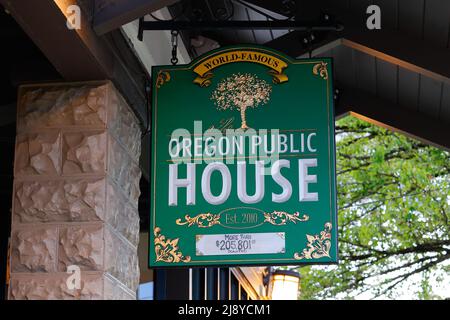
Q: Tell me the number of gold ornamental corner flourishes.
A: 4